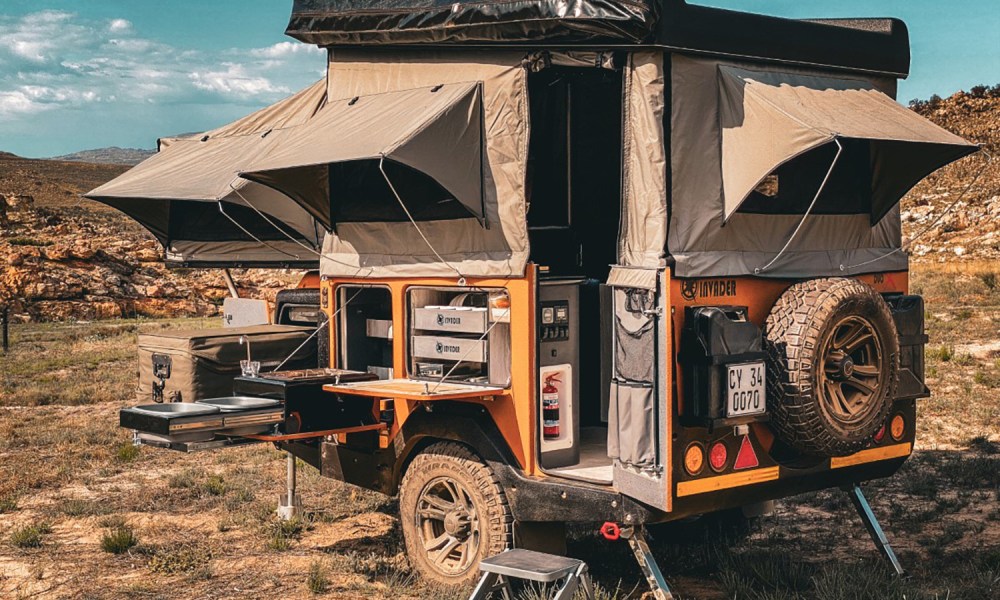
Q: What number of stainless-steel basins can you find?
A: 2